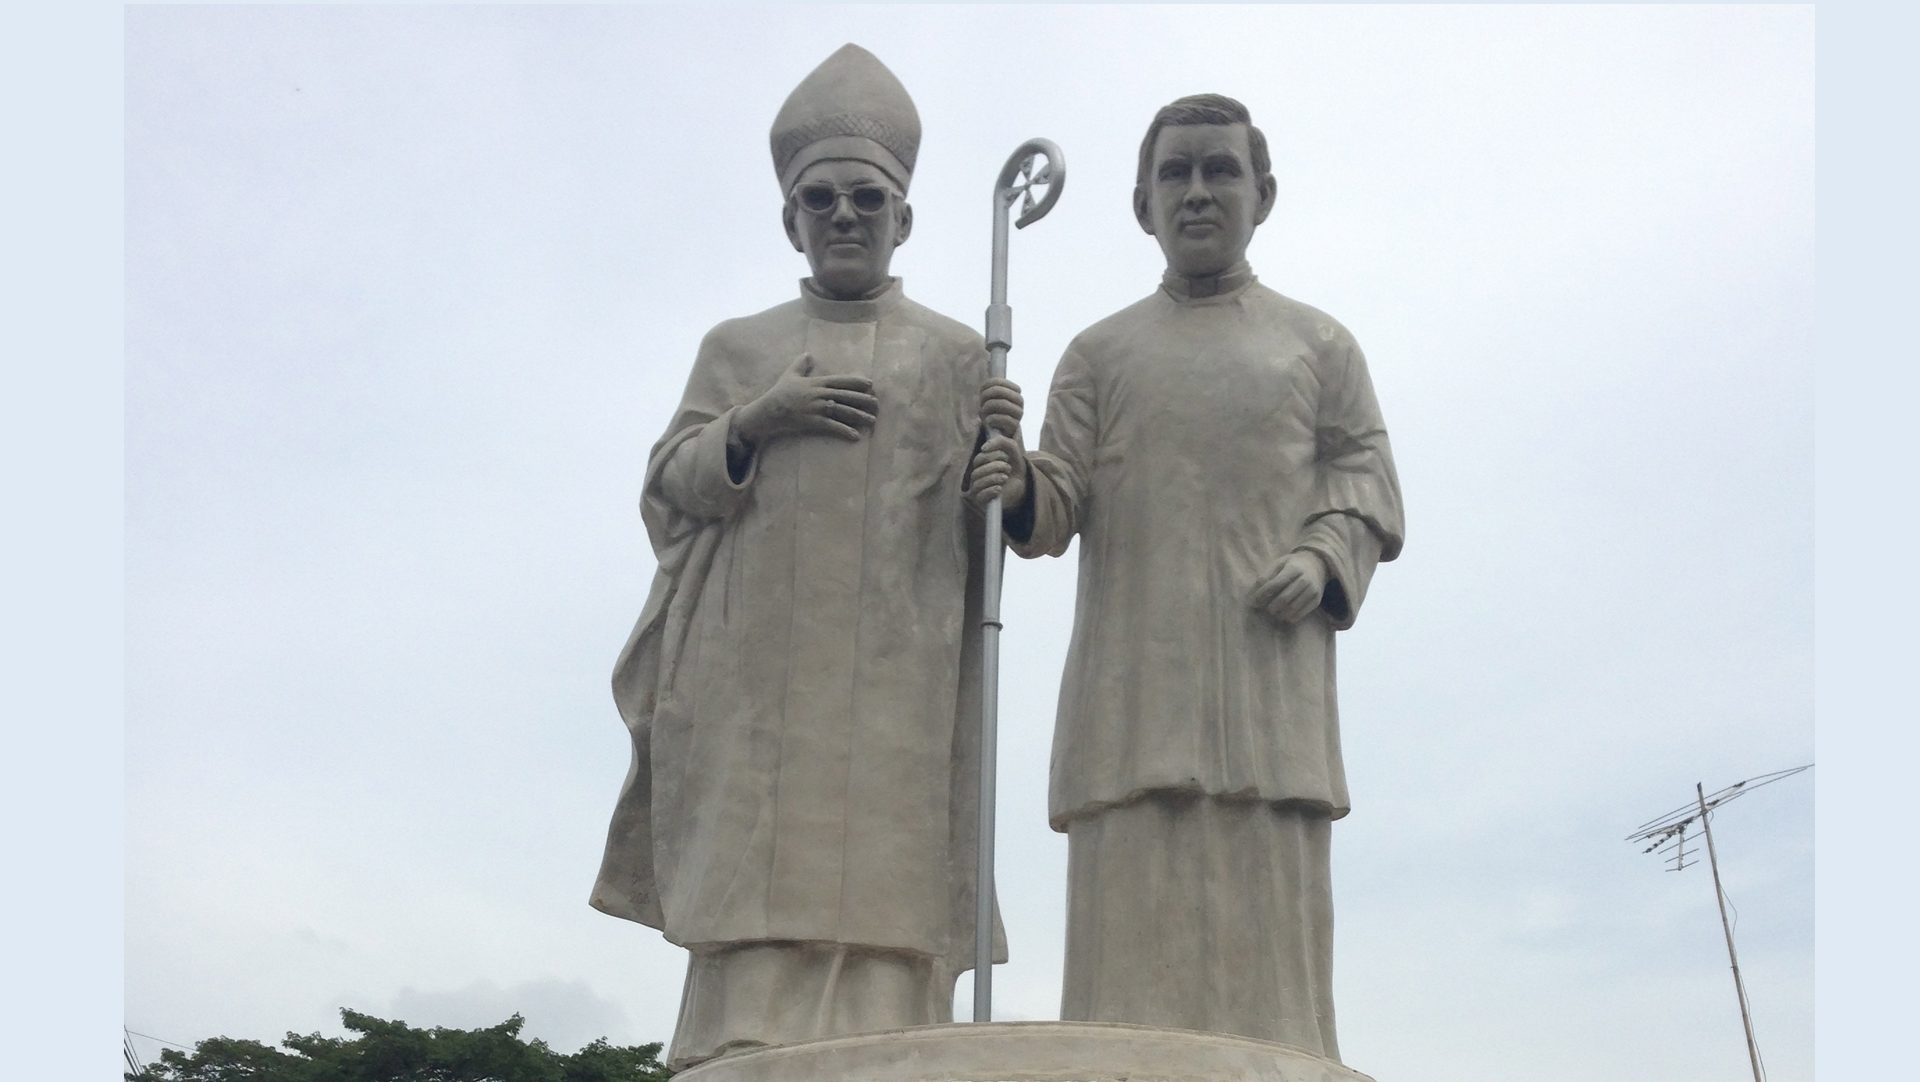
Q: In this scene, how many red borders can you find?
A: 0